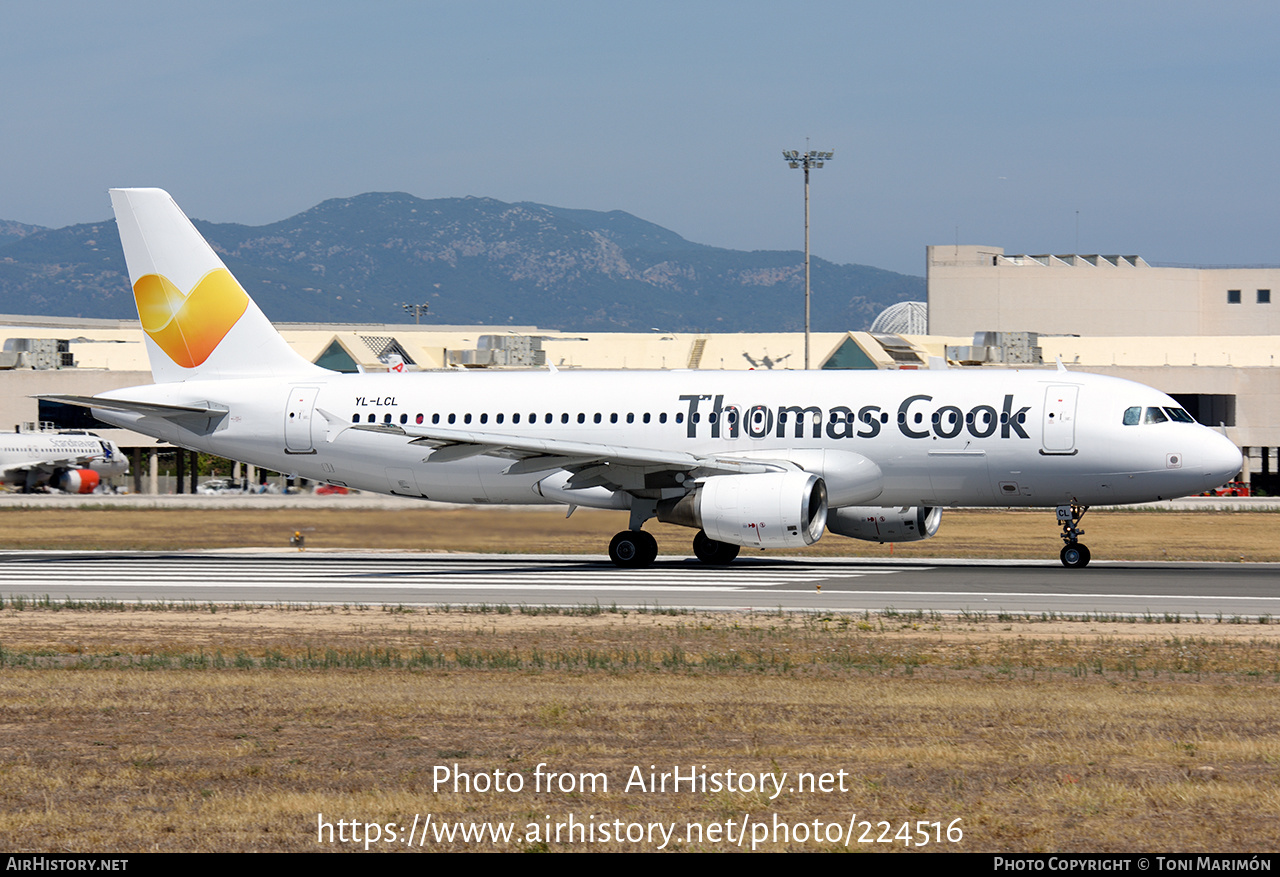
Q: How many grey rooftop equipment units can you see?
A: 3